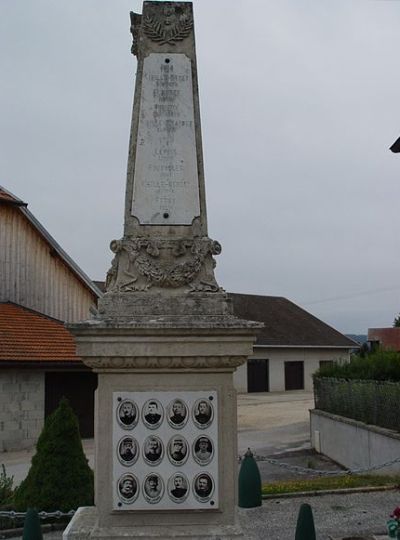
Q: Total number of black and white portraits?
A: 12